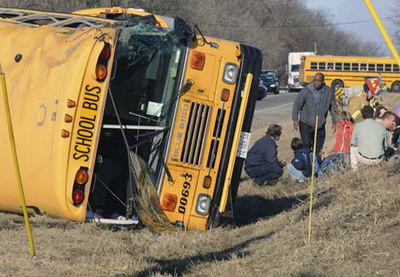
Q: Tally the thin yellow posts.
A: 3